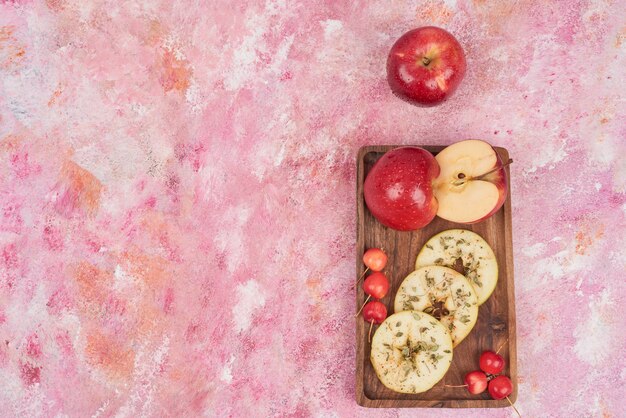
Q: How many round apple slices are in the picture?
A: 3